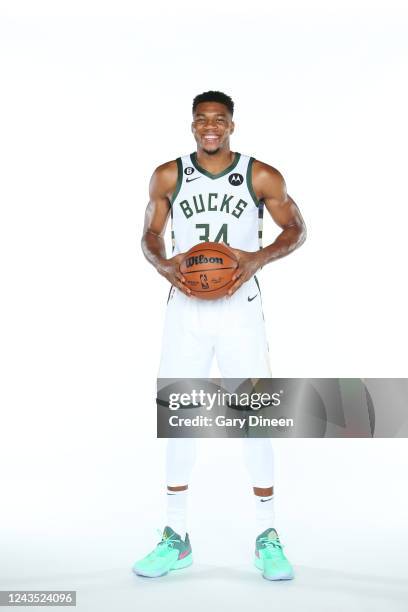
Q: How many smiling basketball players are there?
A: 1